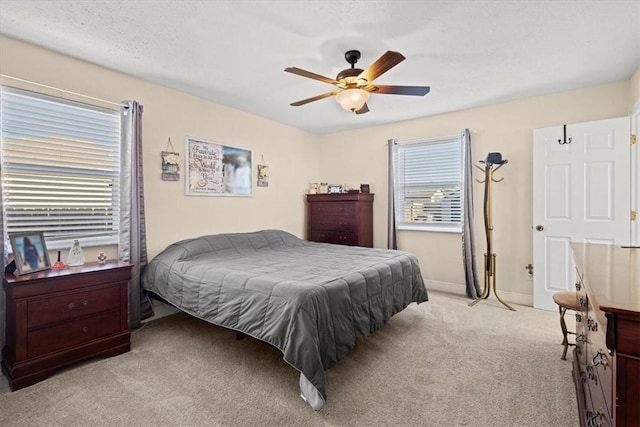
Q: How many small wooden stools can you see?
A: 1